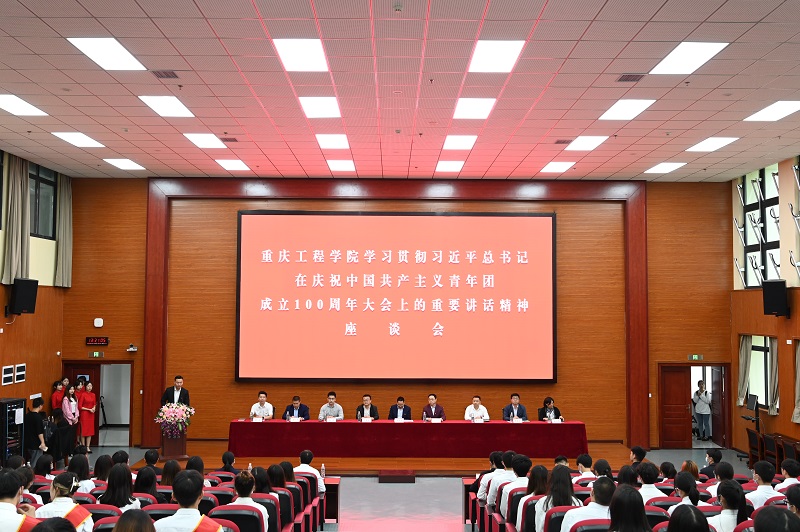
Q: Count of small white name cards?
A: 9